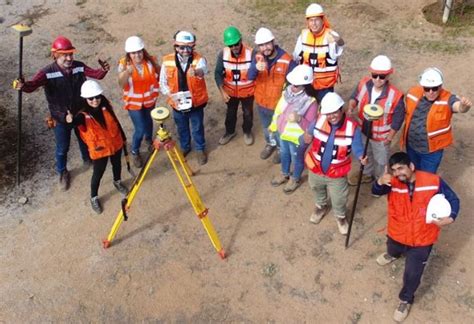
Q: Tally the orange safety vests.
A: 10